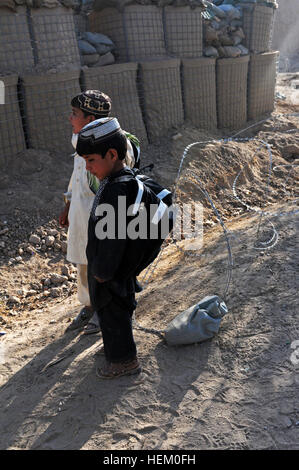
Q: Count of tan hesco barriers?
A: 12